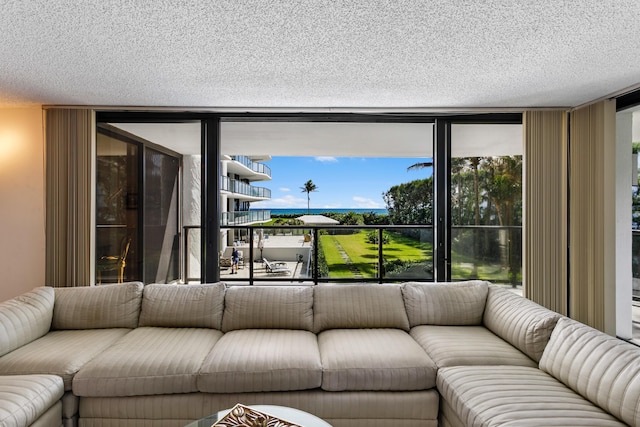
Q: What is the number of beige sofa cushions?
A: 15